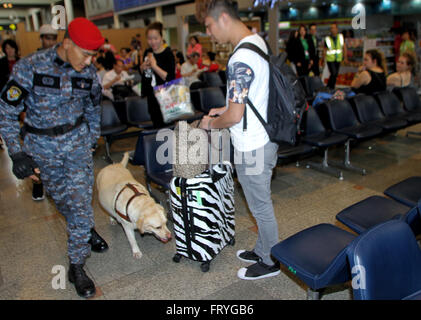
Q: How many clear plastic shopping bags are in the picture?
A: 1